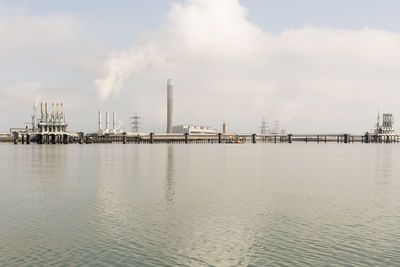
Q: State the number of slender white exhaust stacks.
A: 3